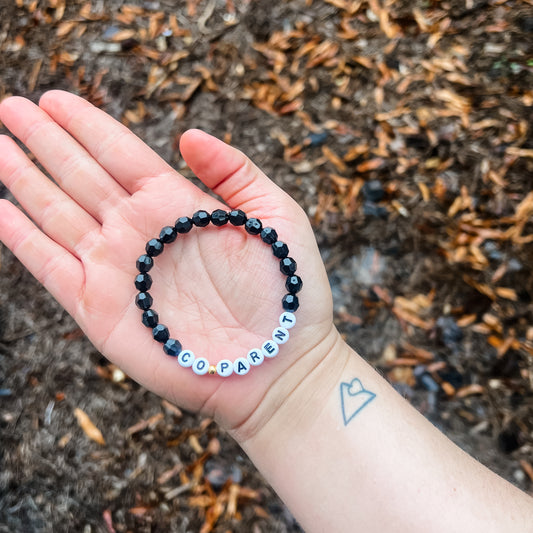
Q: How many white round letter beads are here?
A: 8